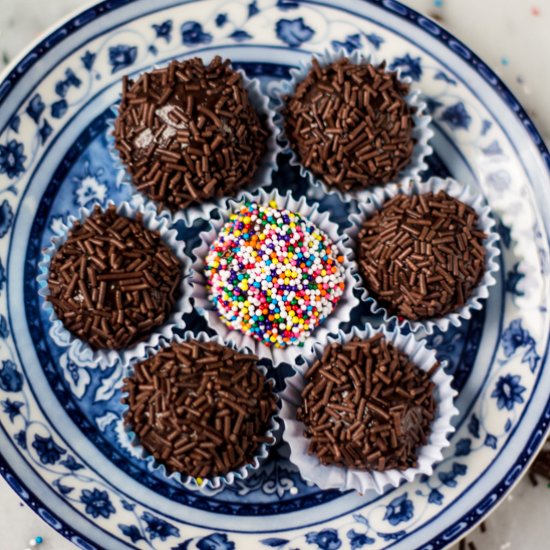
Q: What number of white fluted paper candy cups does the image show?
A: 7